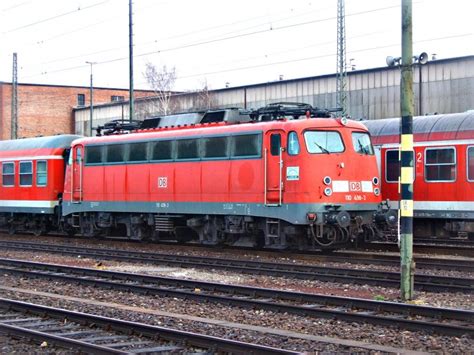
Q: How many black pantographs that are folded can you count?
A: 2